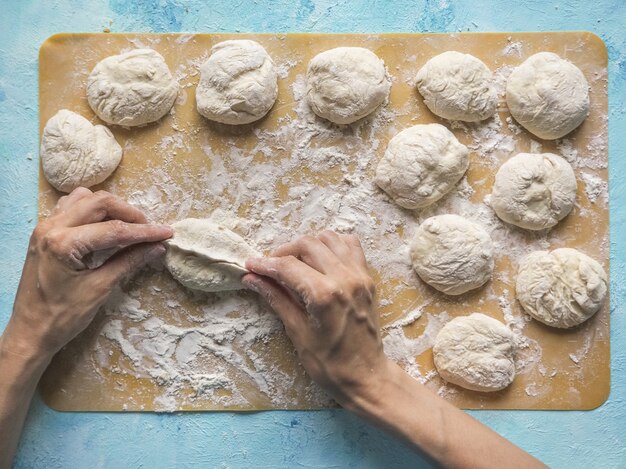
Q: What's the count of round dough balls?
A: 11